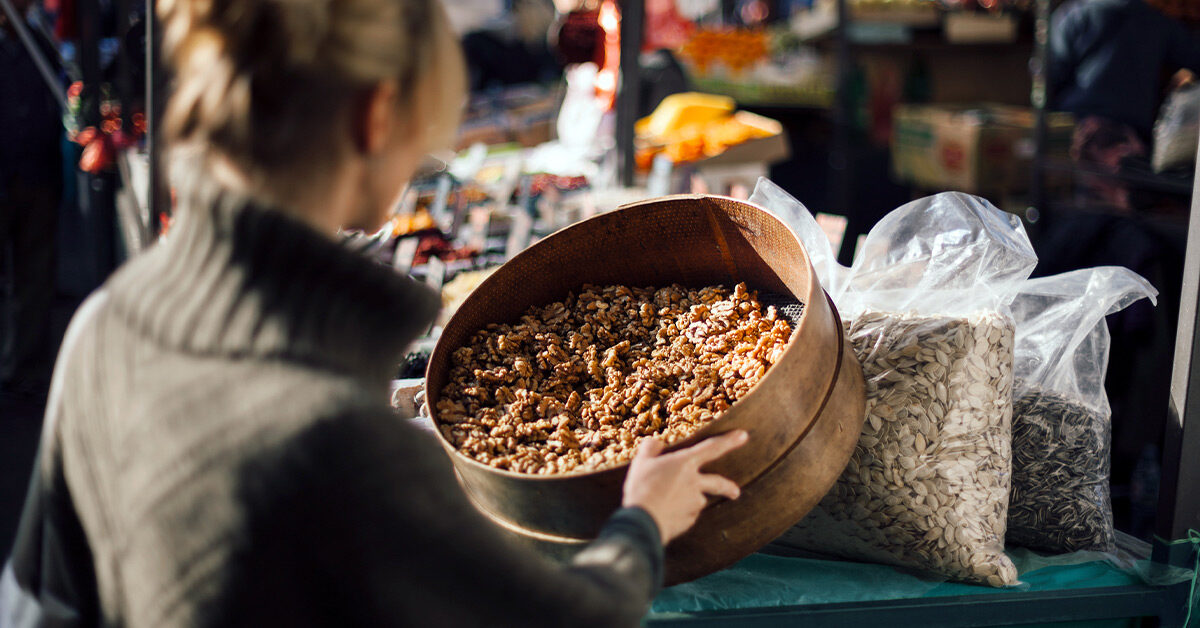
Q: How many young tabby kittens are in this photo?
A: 0